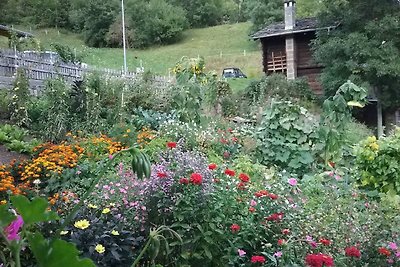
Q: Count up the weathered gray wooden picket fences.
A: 1